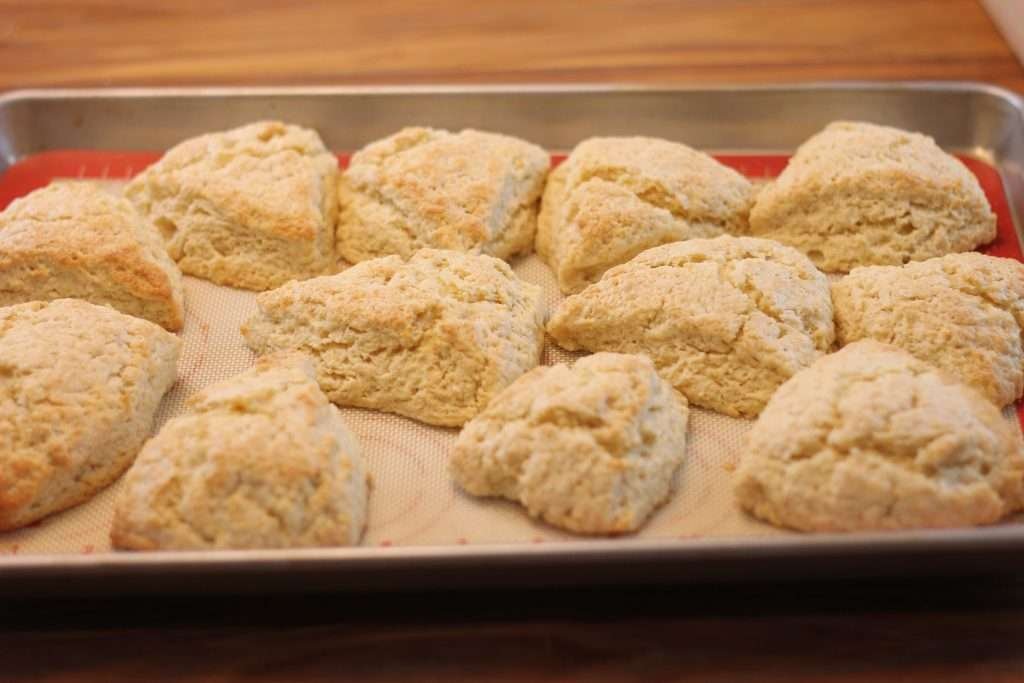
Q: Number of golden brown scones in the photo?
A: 12